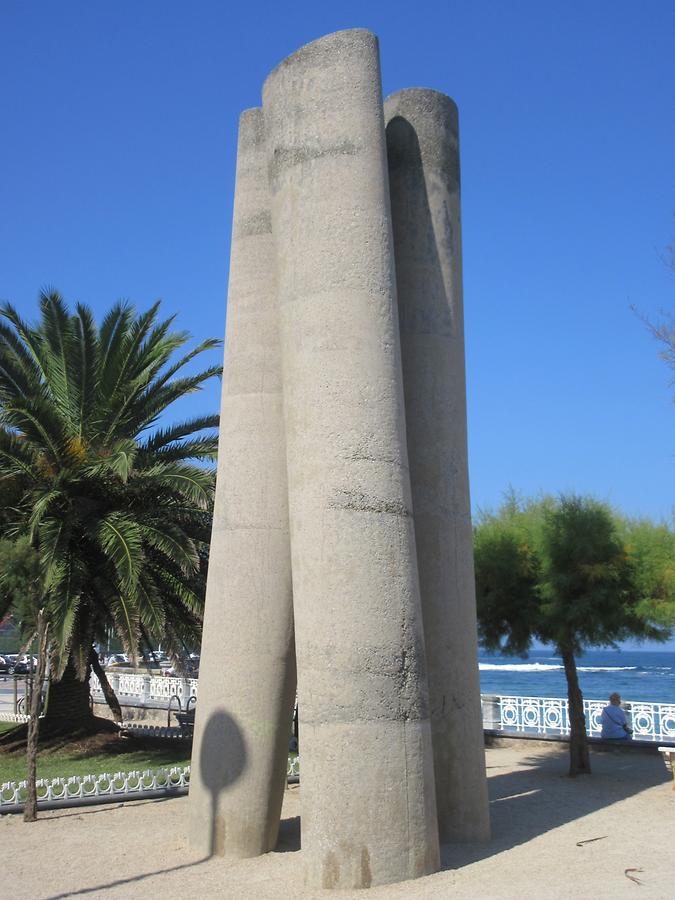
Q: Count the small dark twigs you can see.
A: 2